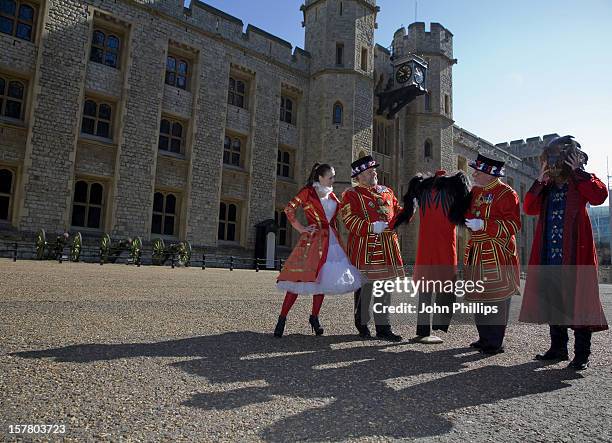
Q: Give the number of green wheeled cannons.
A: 3